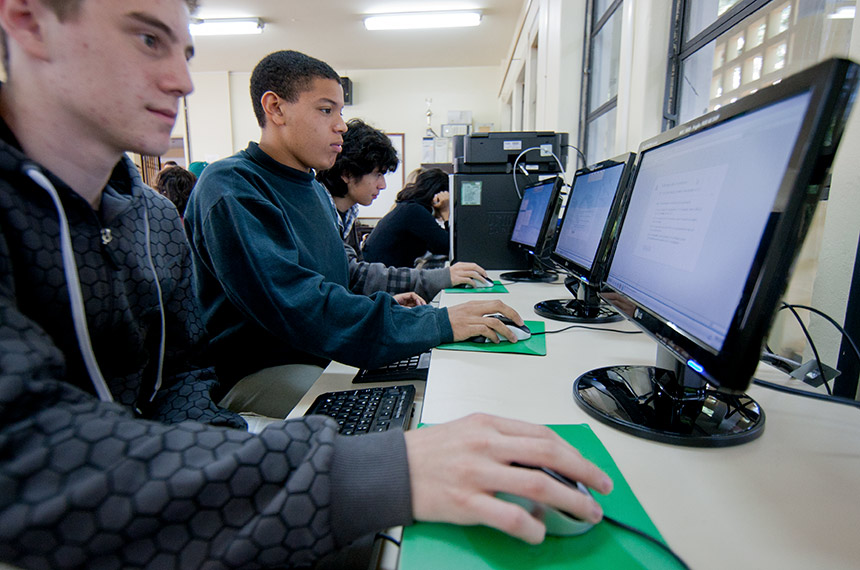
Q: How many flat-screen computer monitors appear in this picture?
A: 3